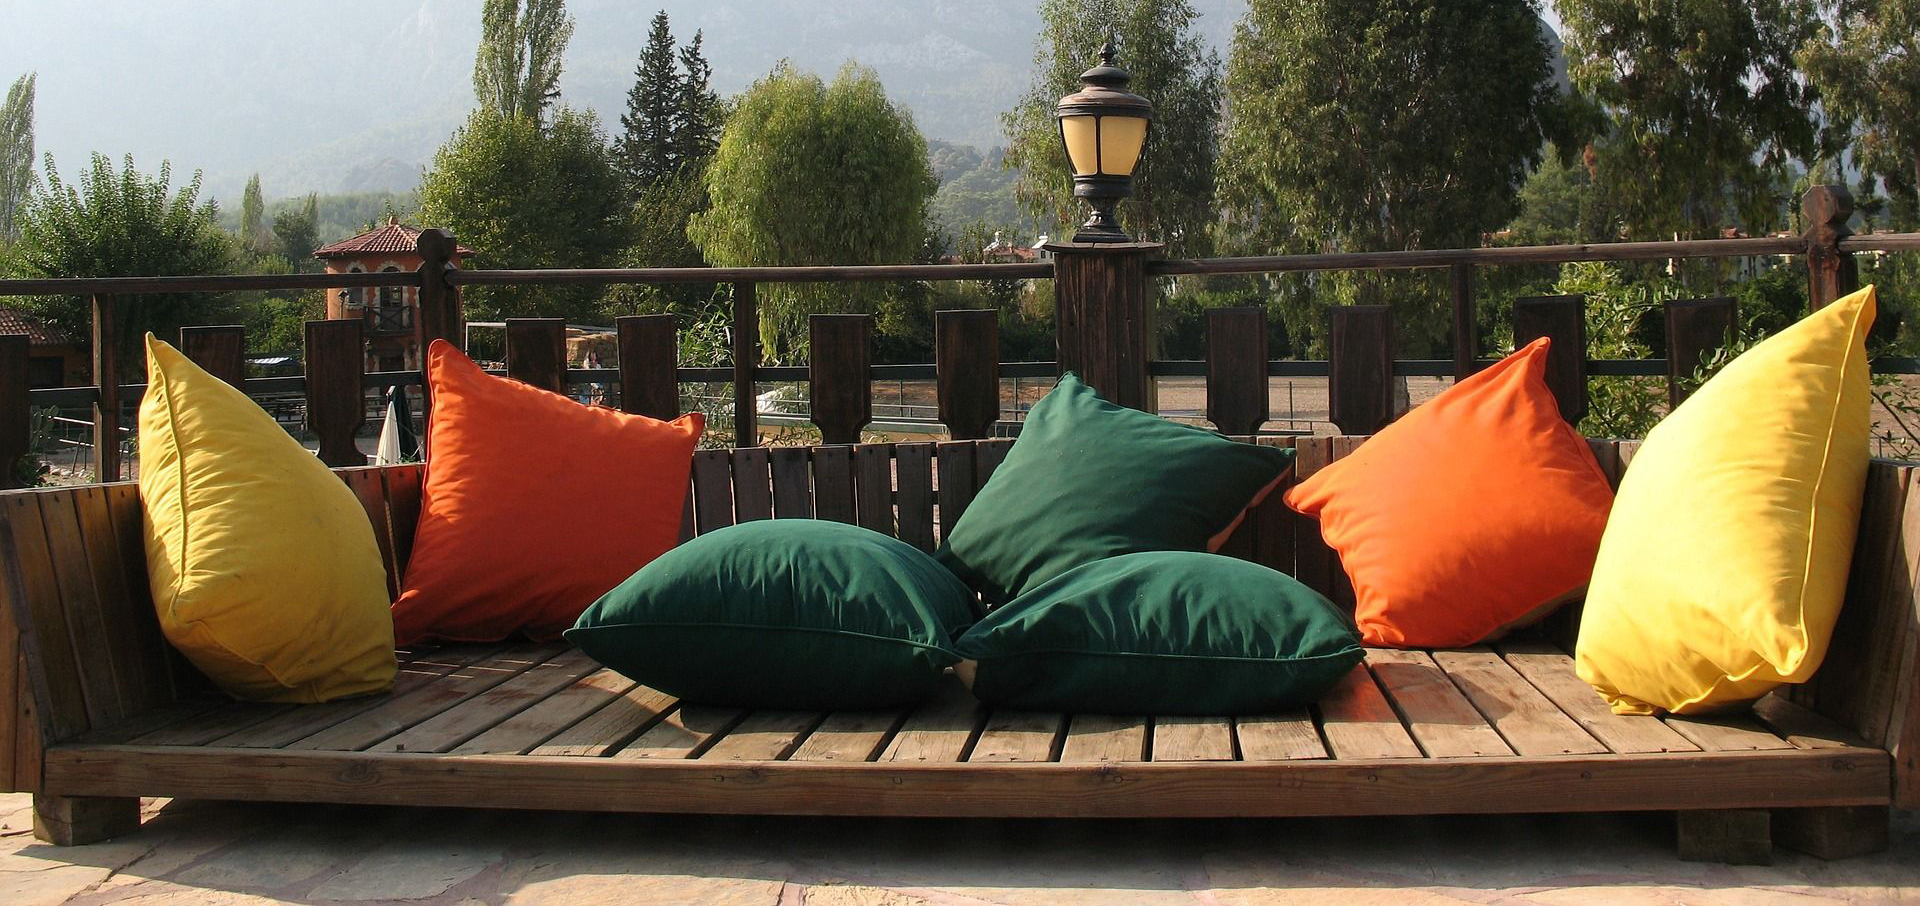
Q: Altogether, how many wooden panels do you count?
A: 11